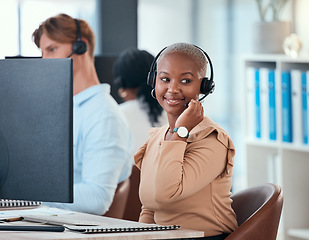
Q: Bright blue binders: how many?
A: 4